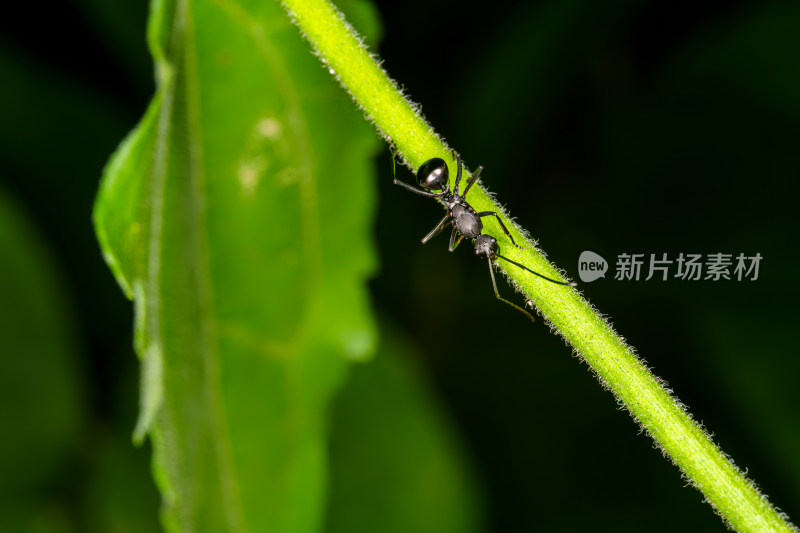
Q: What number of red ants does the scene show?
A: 0